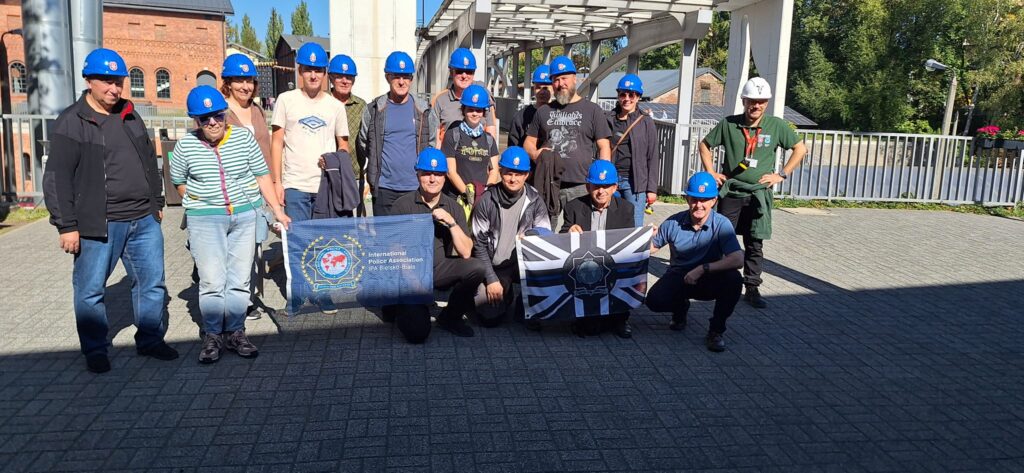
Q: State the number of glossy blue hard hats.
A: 15